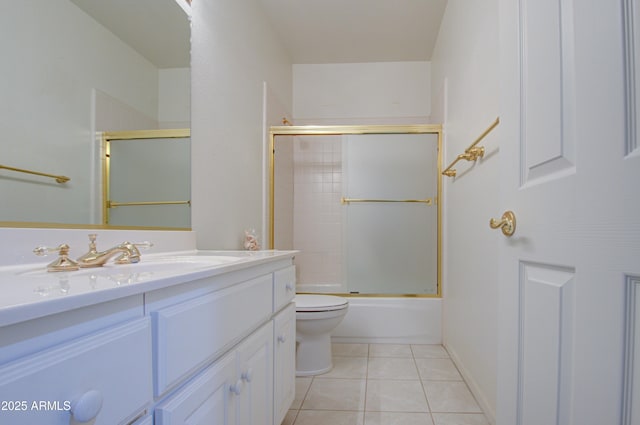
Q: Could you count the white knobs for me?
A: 5